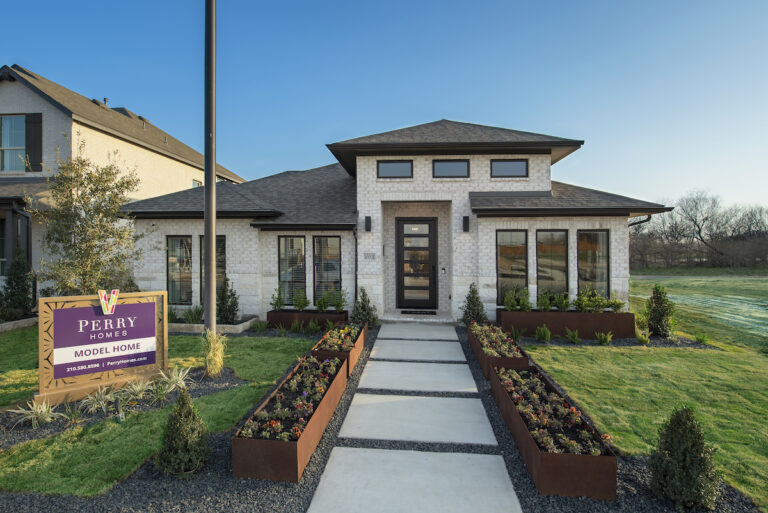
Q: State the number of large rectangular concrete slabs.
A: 5